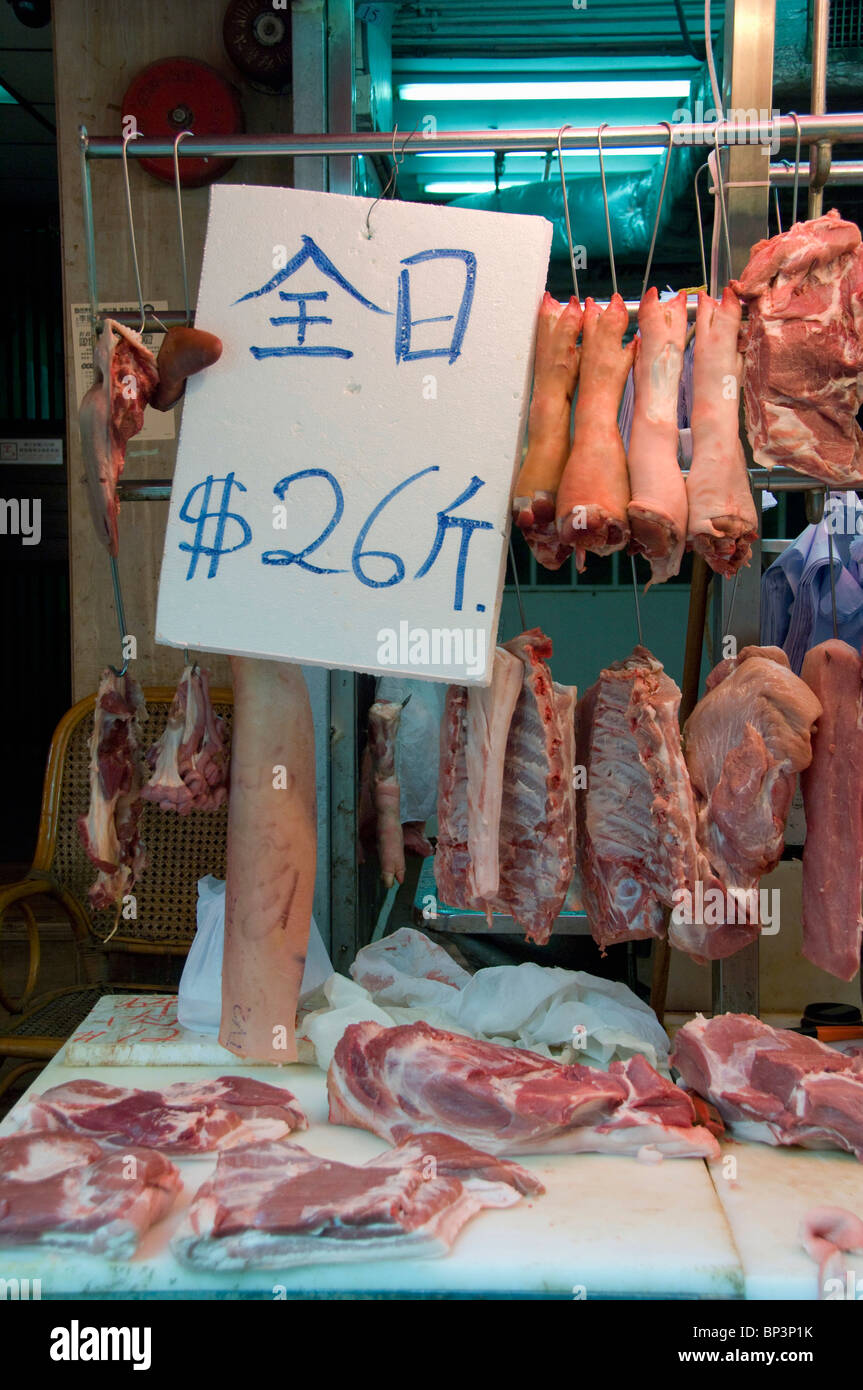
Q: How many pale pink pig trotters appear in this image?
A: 2